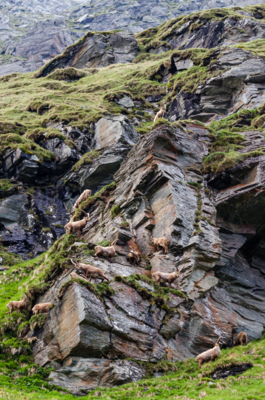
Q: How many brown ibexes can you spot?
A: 13